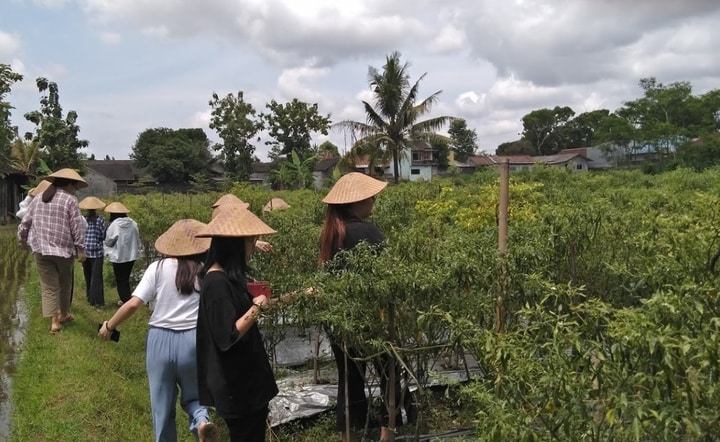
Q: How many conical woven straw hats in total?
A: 10